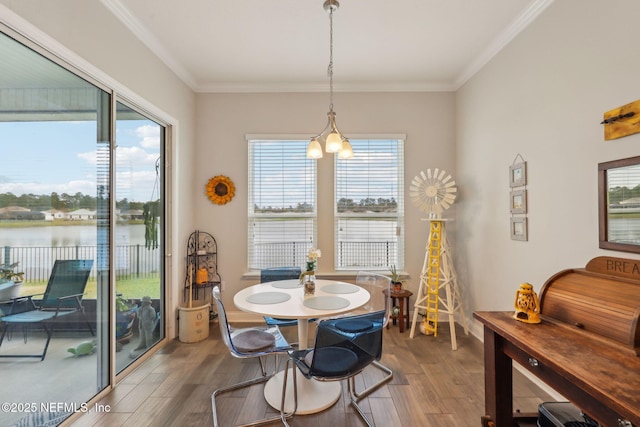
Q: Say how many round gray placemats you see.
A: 4